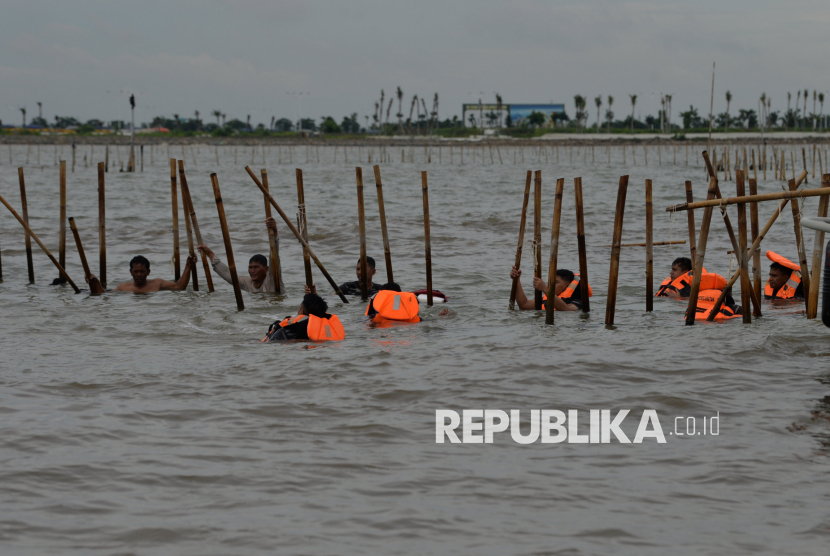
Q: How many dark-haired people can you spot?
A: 8